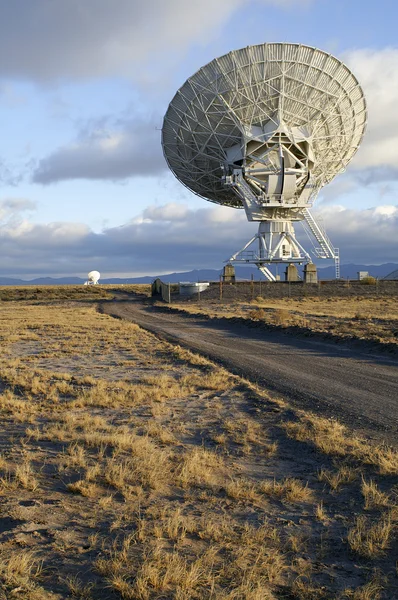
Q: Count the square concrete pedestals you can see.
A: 3